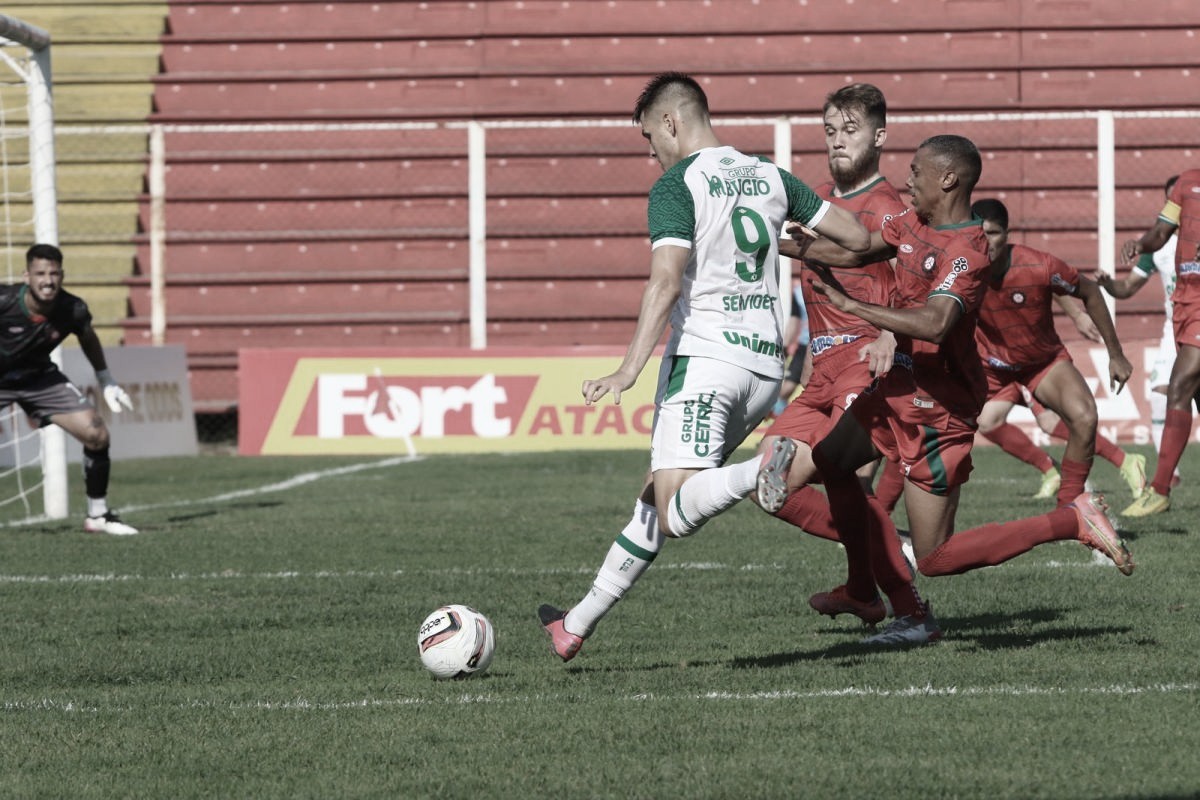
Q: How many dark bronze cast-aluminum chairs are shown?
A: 0